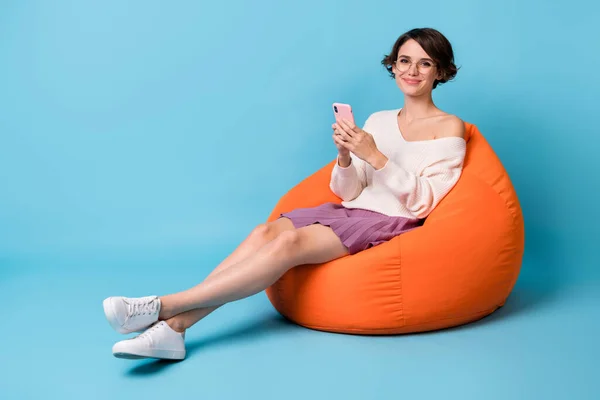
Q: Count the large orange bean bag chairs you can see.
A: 1